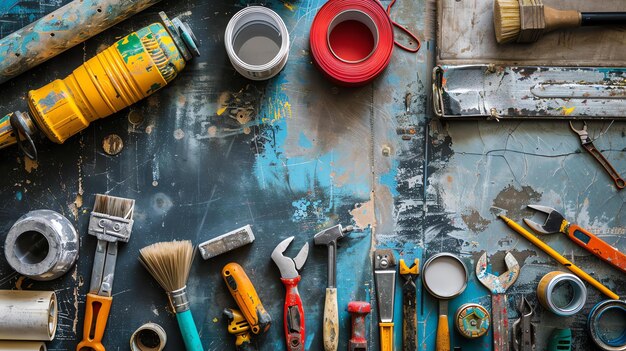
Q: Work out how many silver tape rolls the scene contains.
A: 1